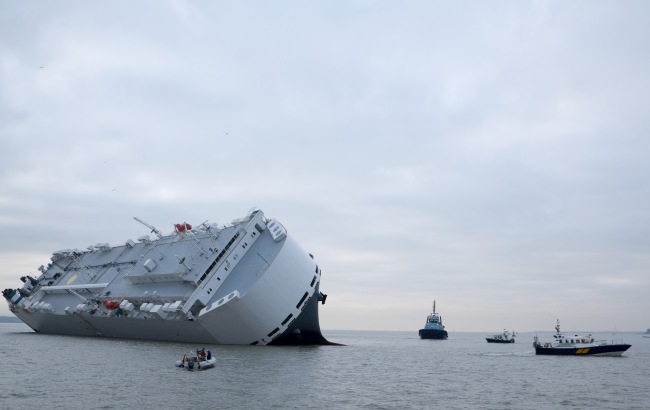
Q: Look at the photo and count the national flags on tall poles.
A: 0